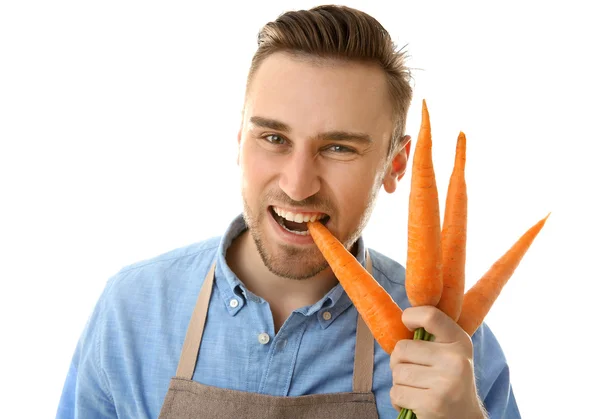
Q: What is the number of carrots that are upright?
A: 2